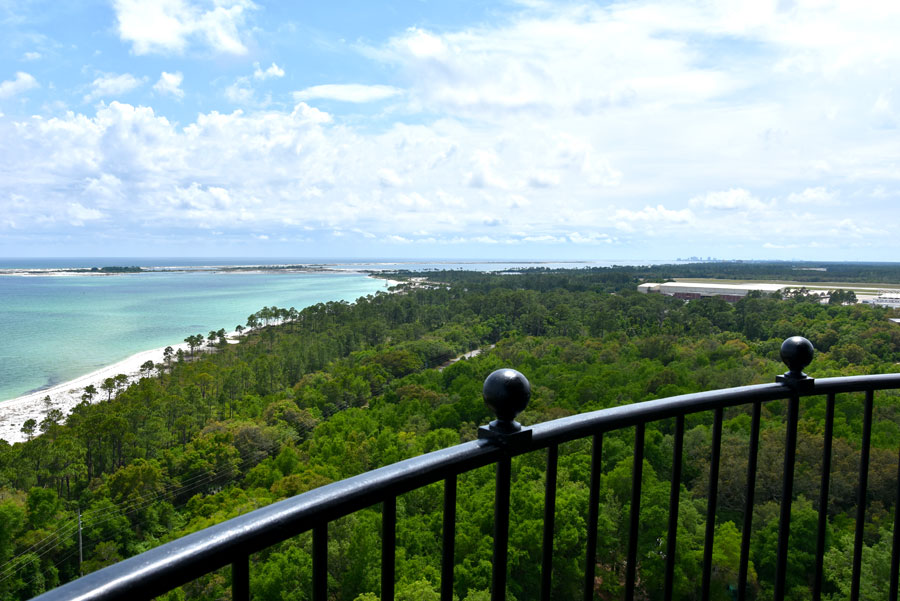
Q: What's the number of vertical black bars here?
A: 15